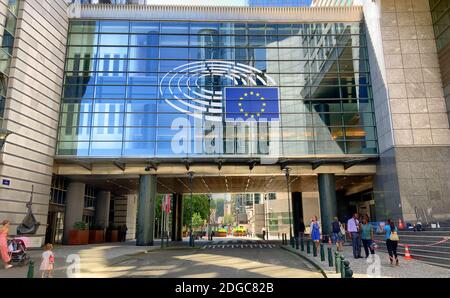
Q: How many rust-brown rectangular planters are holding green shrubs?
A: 3